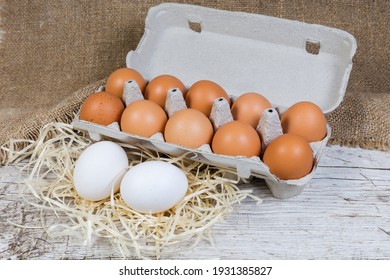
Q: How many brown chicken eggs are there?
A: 10